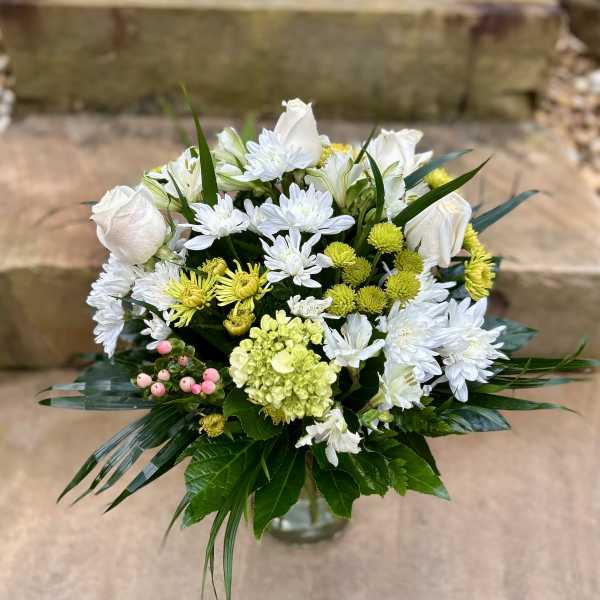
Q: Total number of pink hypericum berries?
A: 9